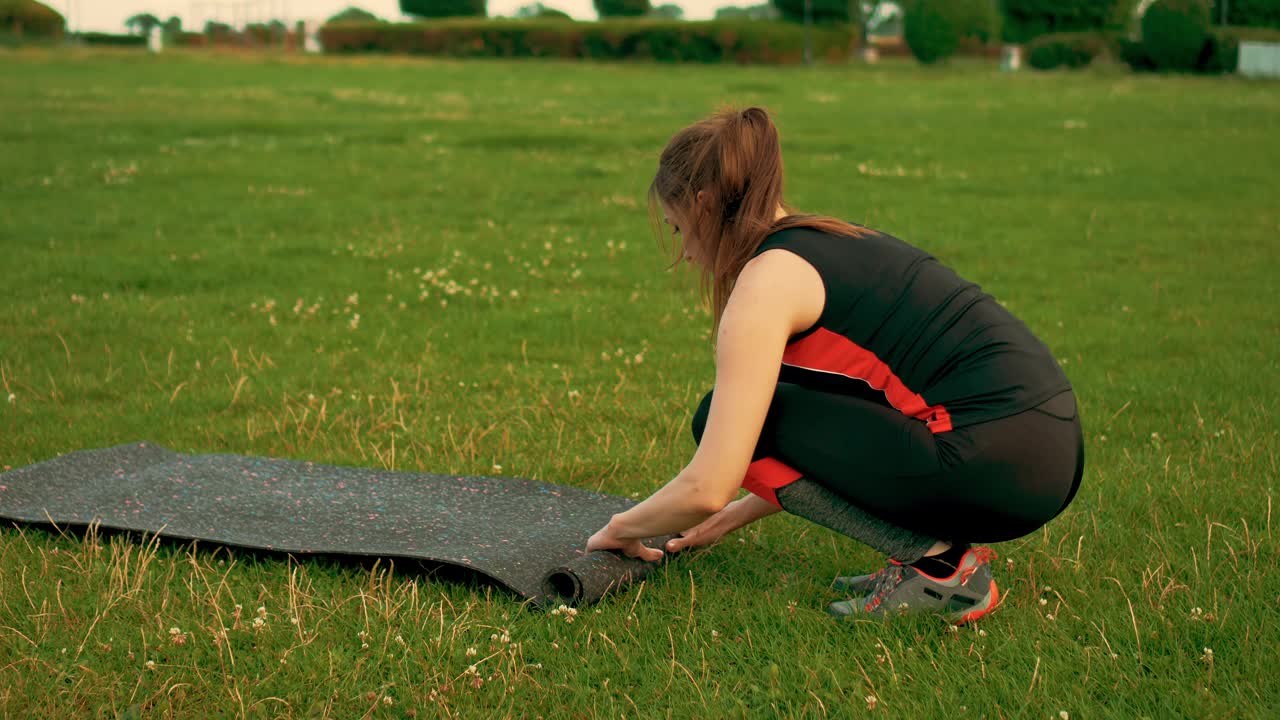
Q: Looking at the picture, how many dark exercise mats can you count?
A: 1